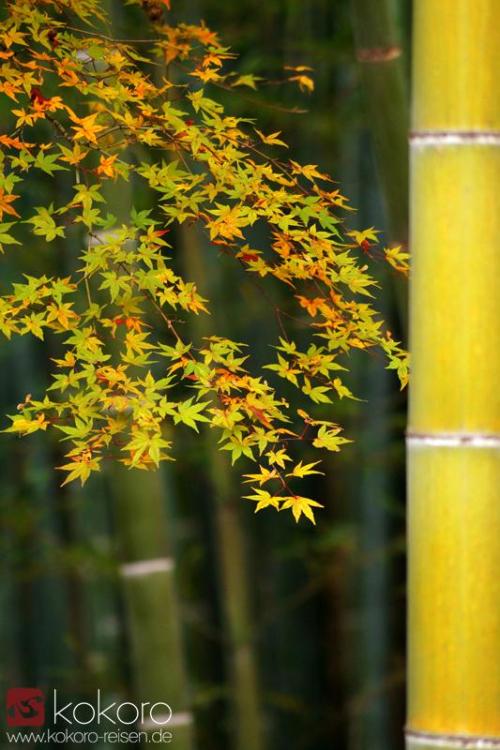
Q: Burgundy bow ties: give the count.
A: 0